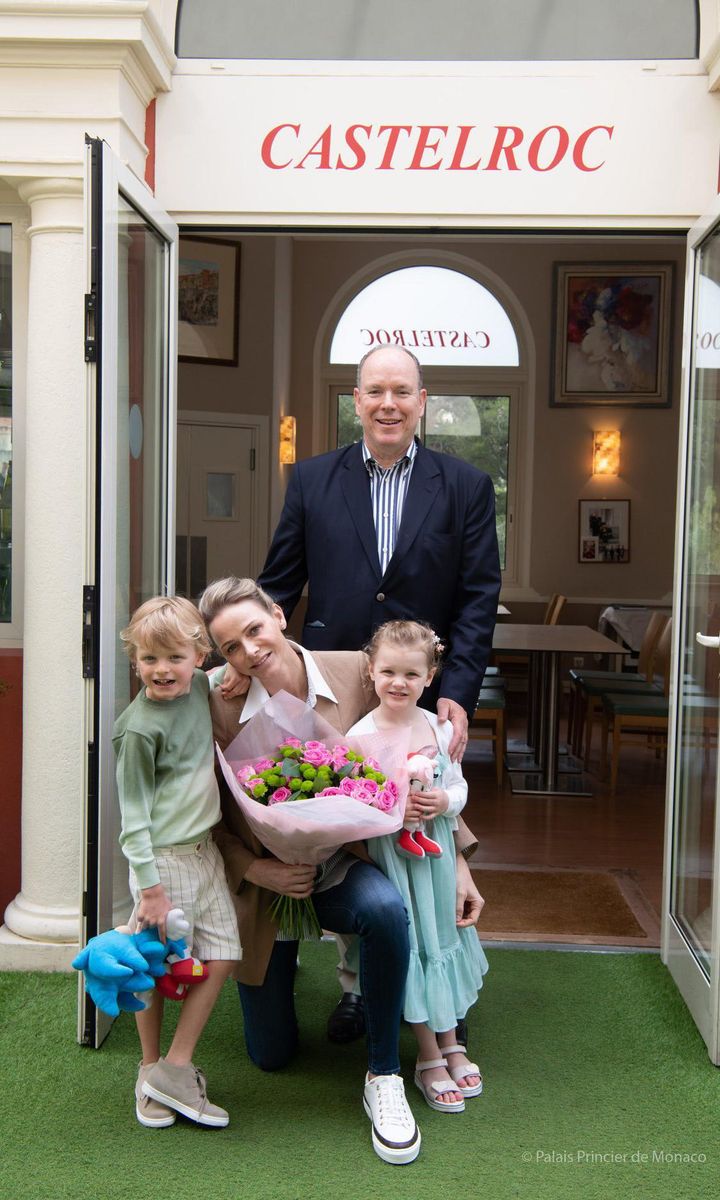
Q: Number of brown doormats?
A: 1